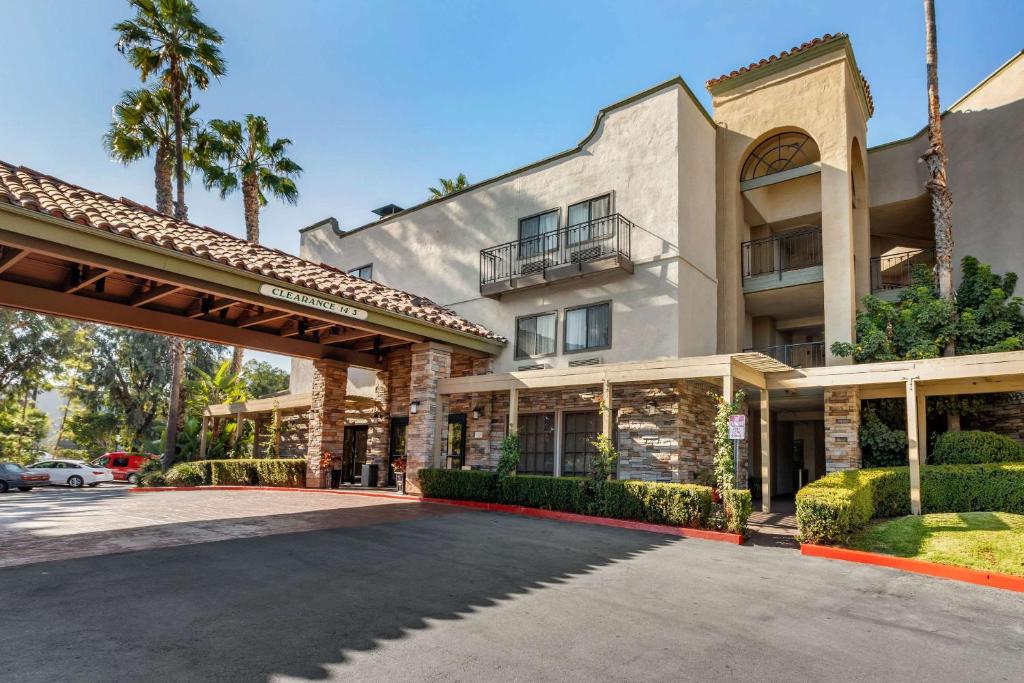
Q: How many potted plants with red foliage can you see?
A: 2